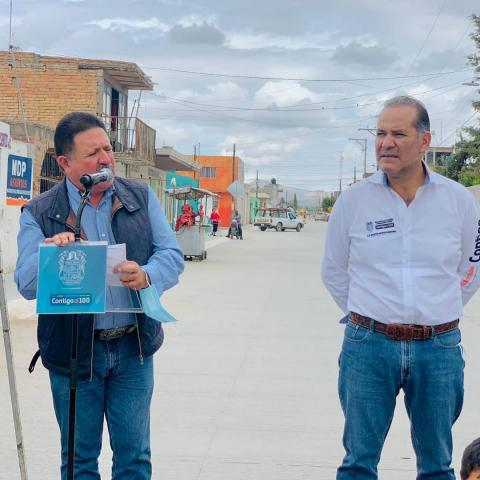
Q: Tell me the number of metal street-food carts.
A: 1